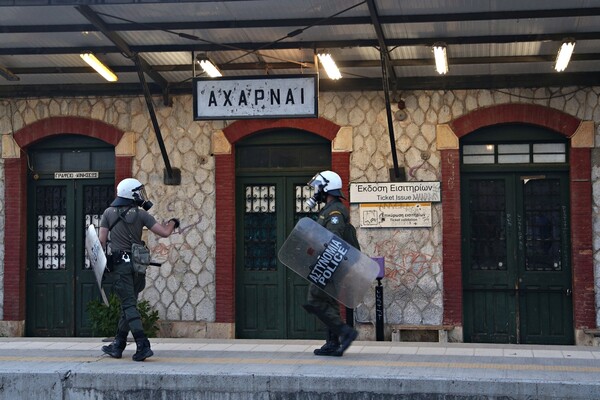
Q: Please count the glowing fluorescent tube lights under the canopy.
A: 5